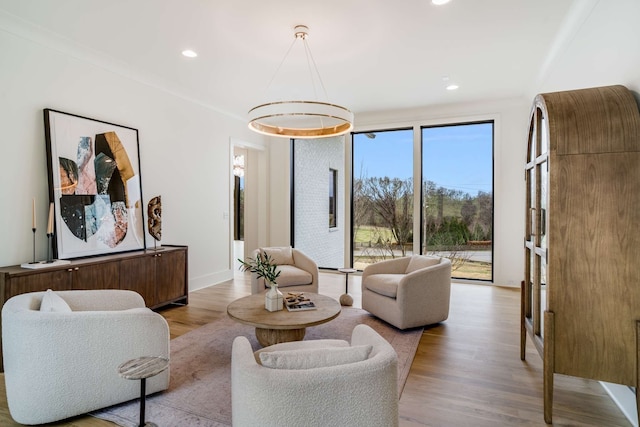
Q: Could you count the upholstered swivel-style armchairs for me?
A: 4